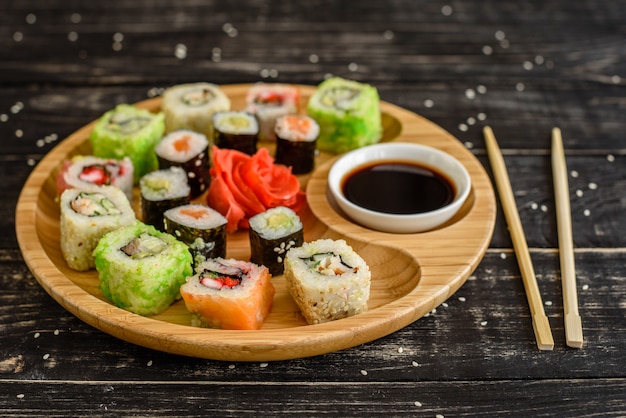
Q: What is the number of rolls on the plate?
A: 15